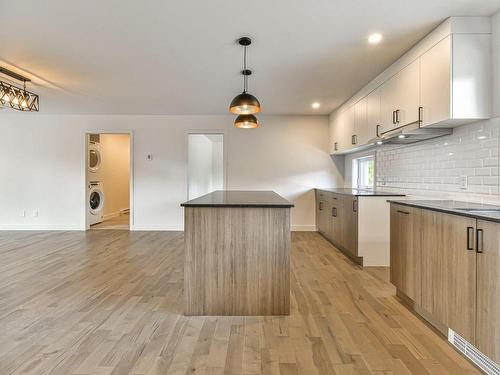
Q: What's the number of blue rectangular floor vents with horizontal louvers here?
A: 0